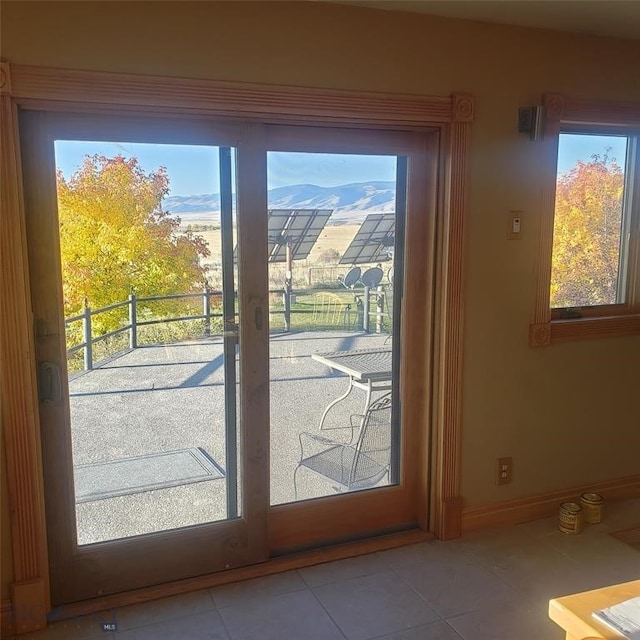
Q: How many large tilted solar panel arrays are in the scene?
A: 2